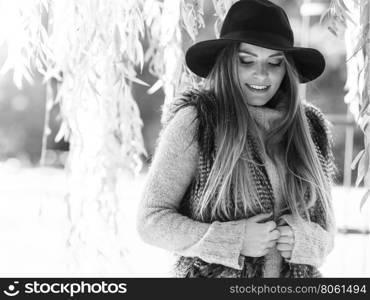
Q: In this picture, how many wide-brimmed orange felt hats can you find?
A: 0